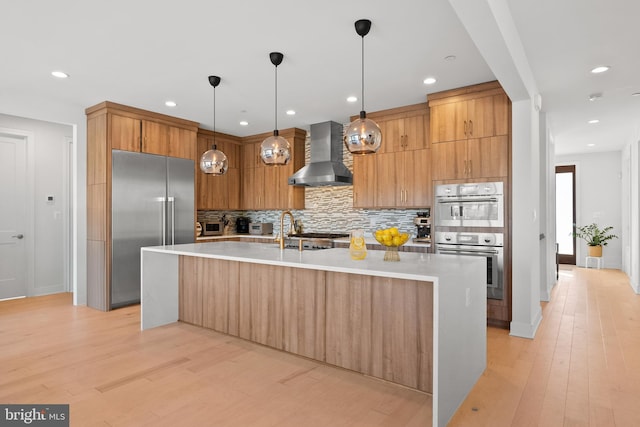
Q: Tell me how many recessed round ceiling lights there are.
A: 9